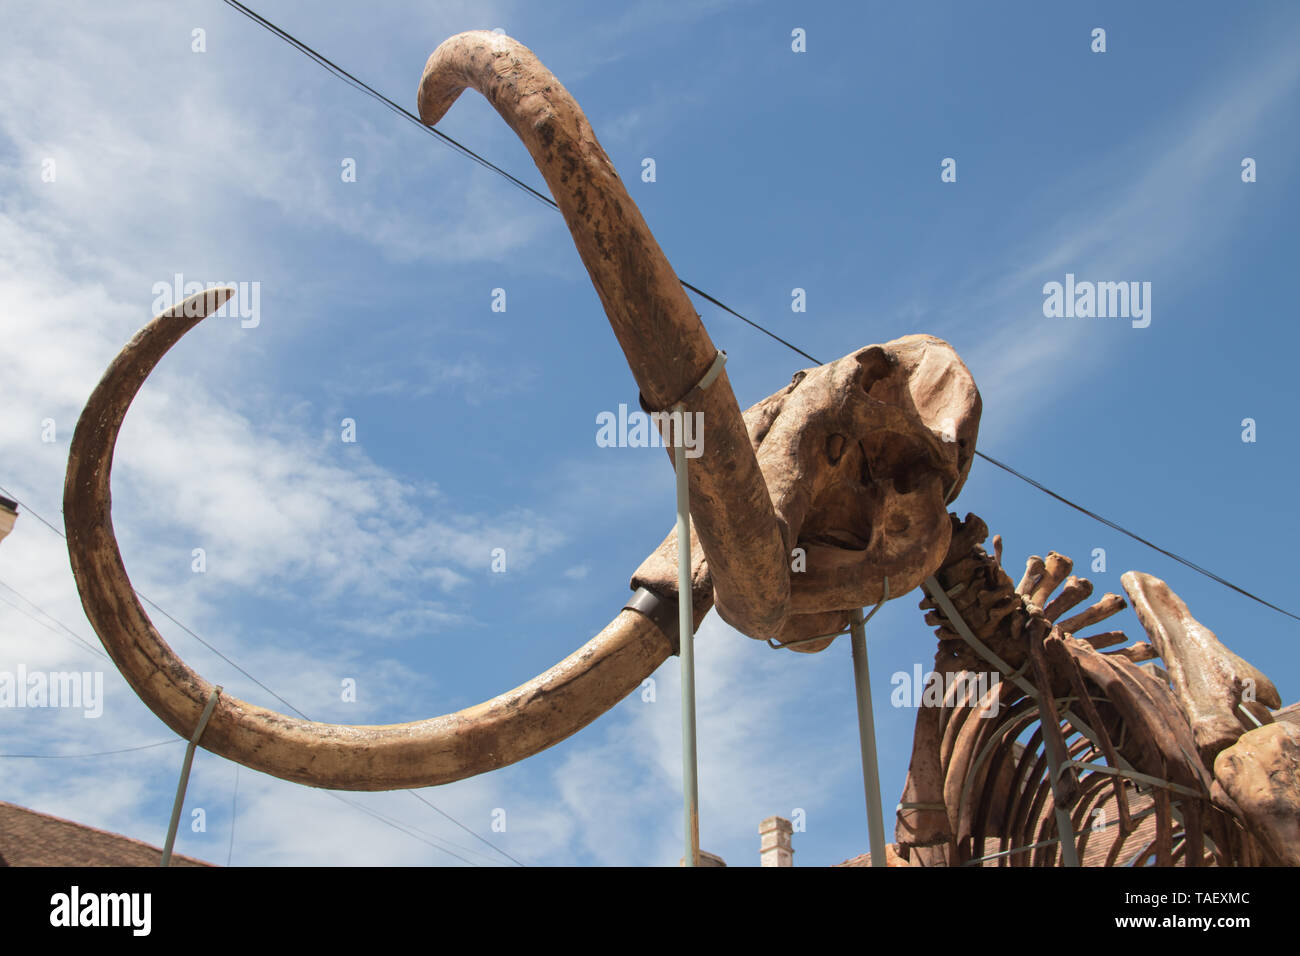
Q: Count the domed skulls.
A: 1